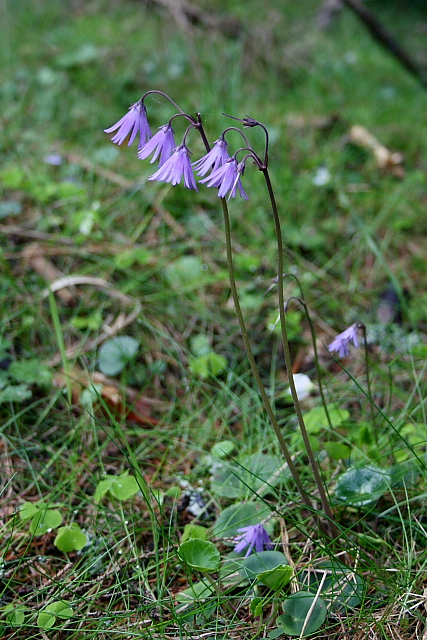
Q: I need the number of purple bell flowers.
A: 7